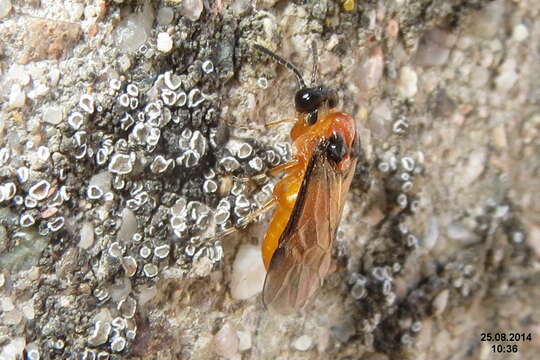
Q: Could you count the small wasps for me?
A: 1